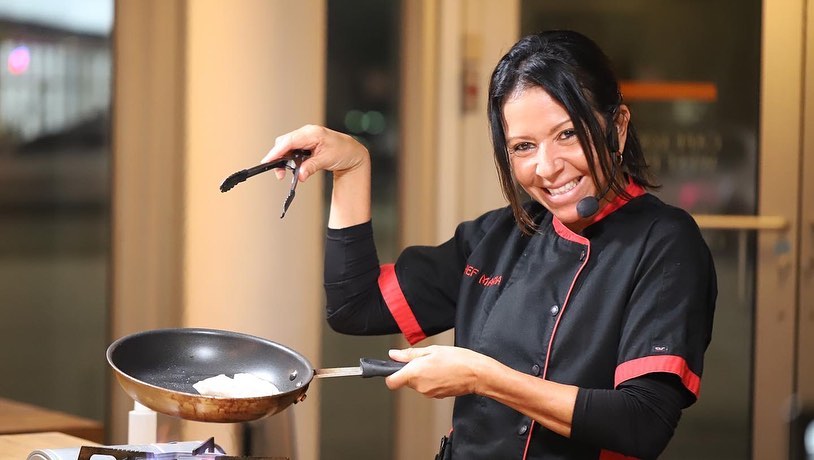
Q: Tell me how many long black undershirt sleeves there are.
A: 2